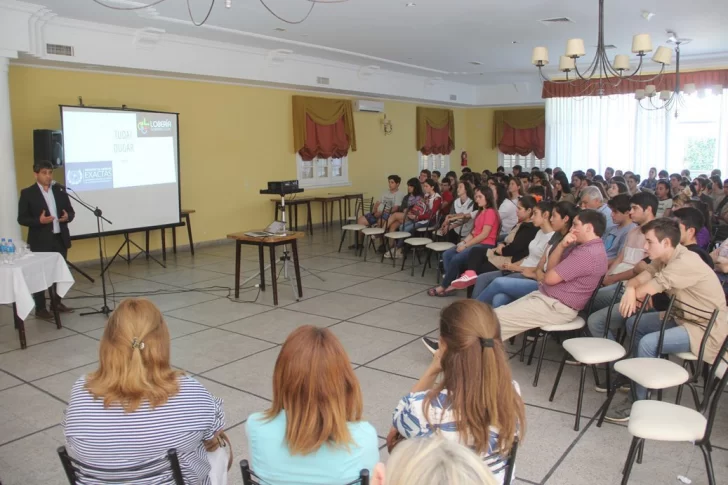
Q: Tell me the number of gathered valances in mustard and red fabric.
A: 3